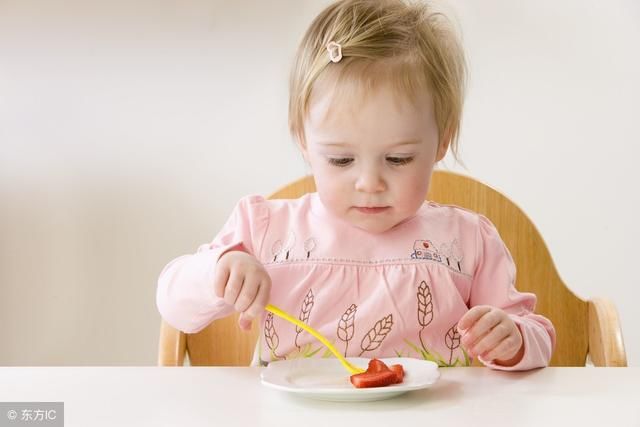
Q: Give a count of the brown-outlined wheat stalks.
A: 6